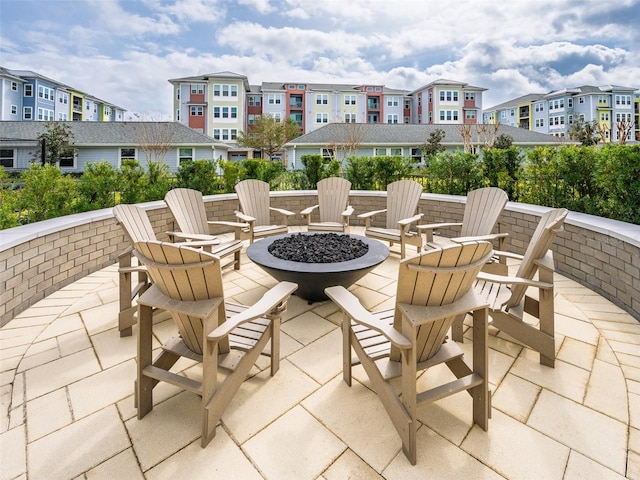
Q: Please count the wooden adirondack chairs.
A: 9